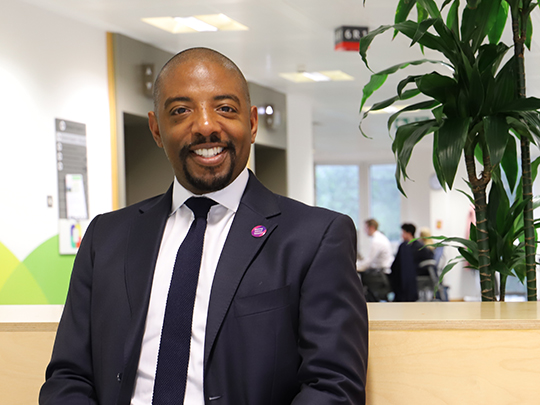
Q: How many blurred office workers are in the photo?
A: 3